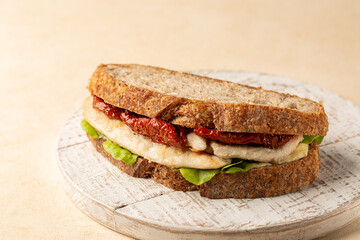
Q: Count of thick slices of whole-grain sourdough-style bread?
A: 2